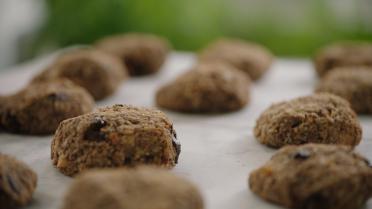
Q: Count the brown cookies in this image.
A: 12